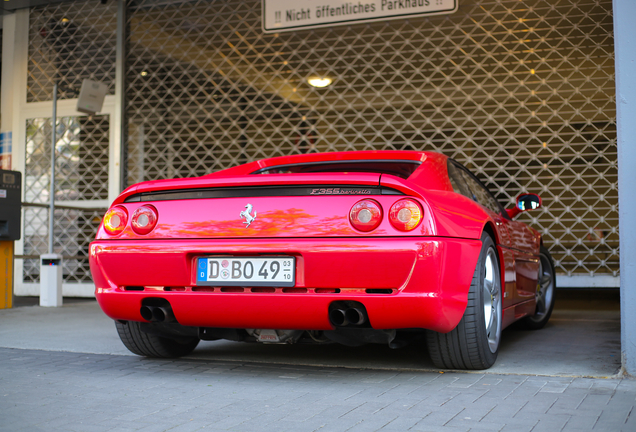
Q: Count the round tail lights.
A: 4